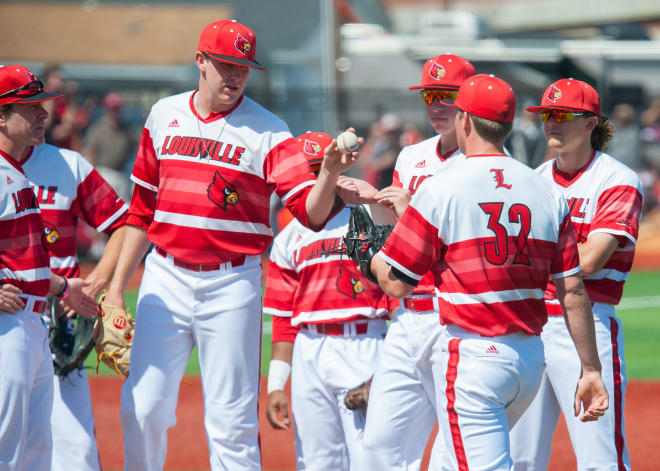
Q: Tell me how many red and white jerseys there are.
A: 7